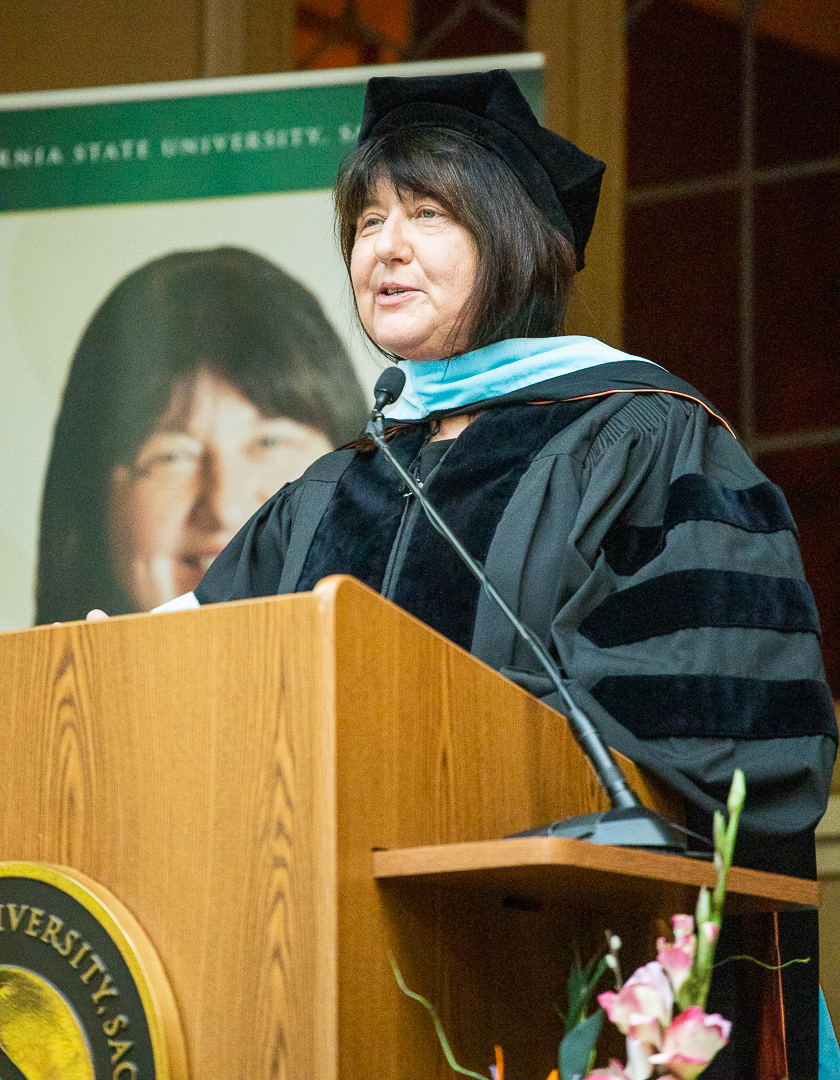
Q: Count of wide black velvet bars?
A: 3